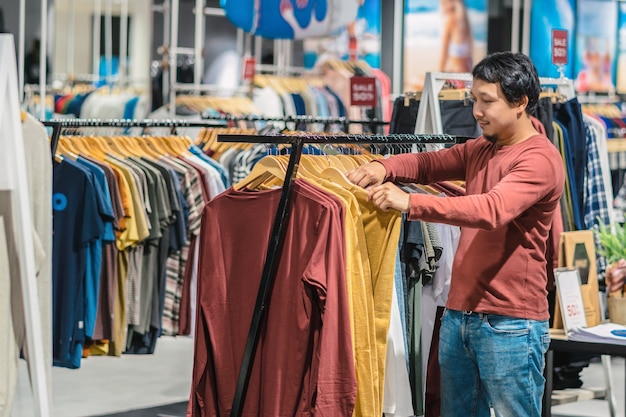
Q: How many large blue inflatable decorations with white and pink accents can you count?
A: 1